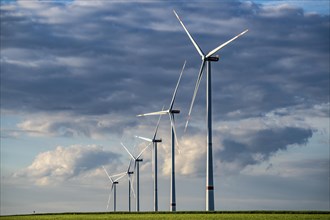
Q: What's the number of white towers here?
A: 6